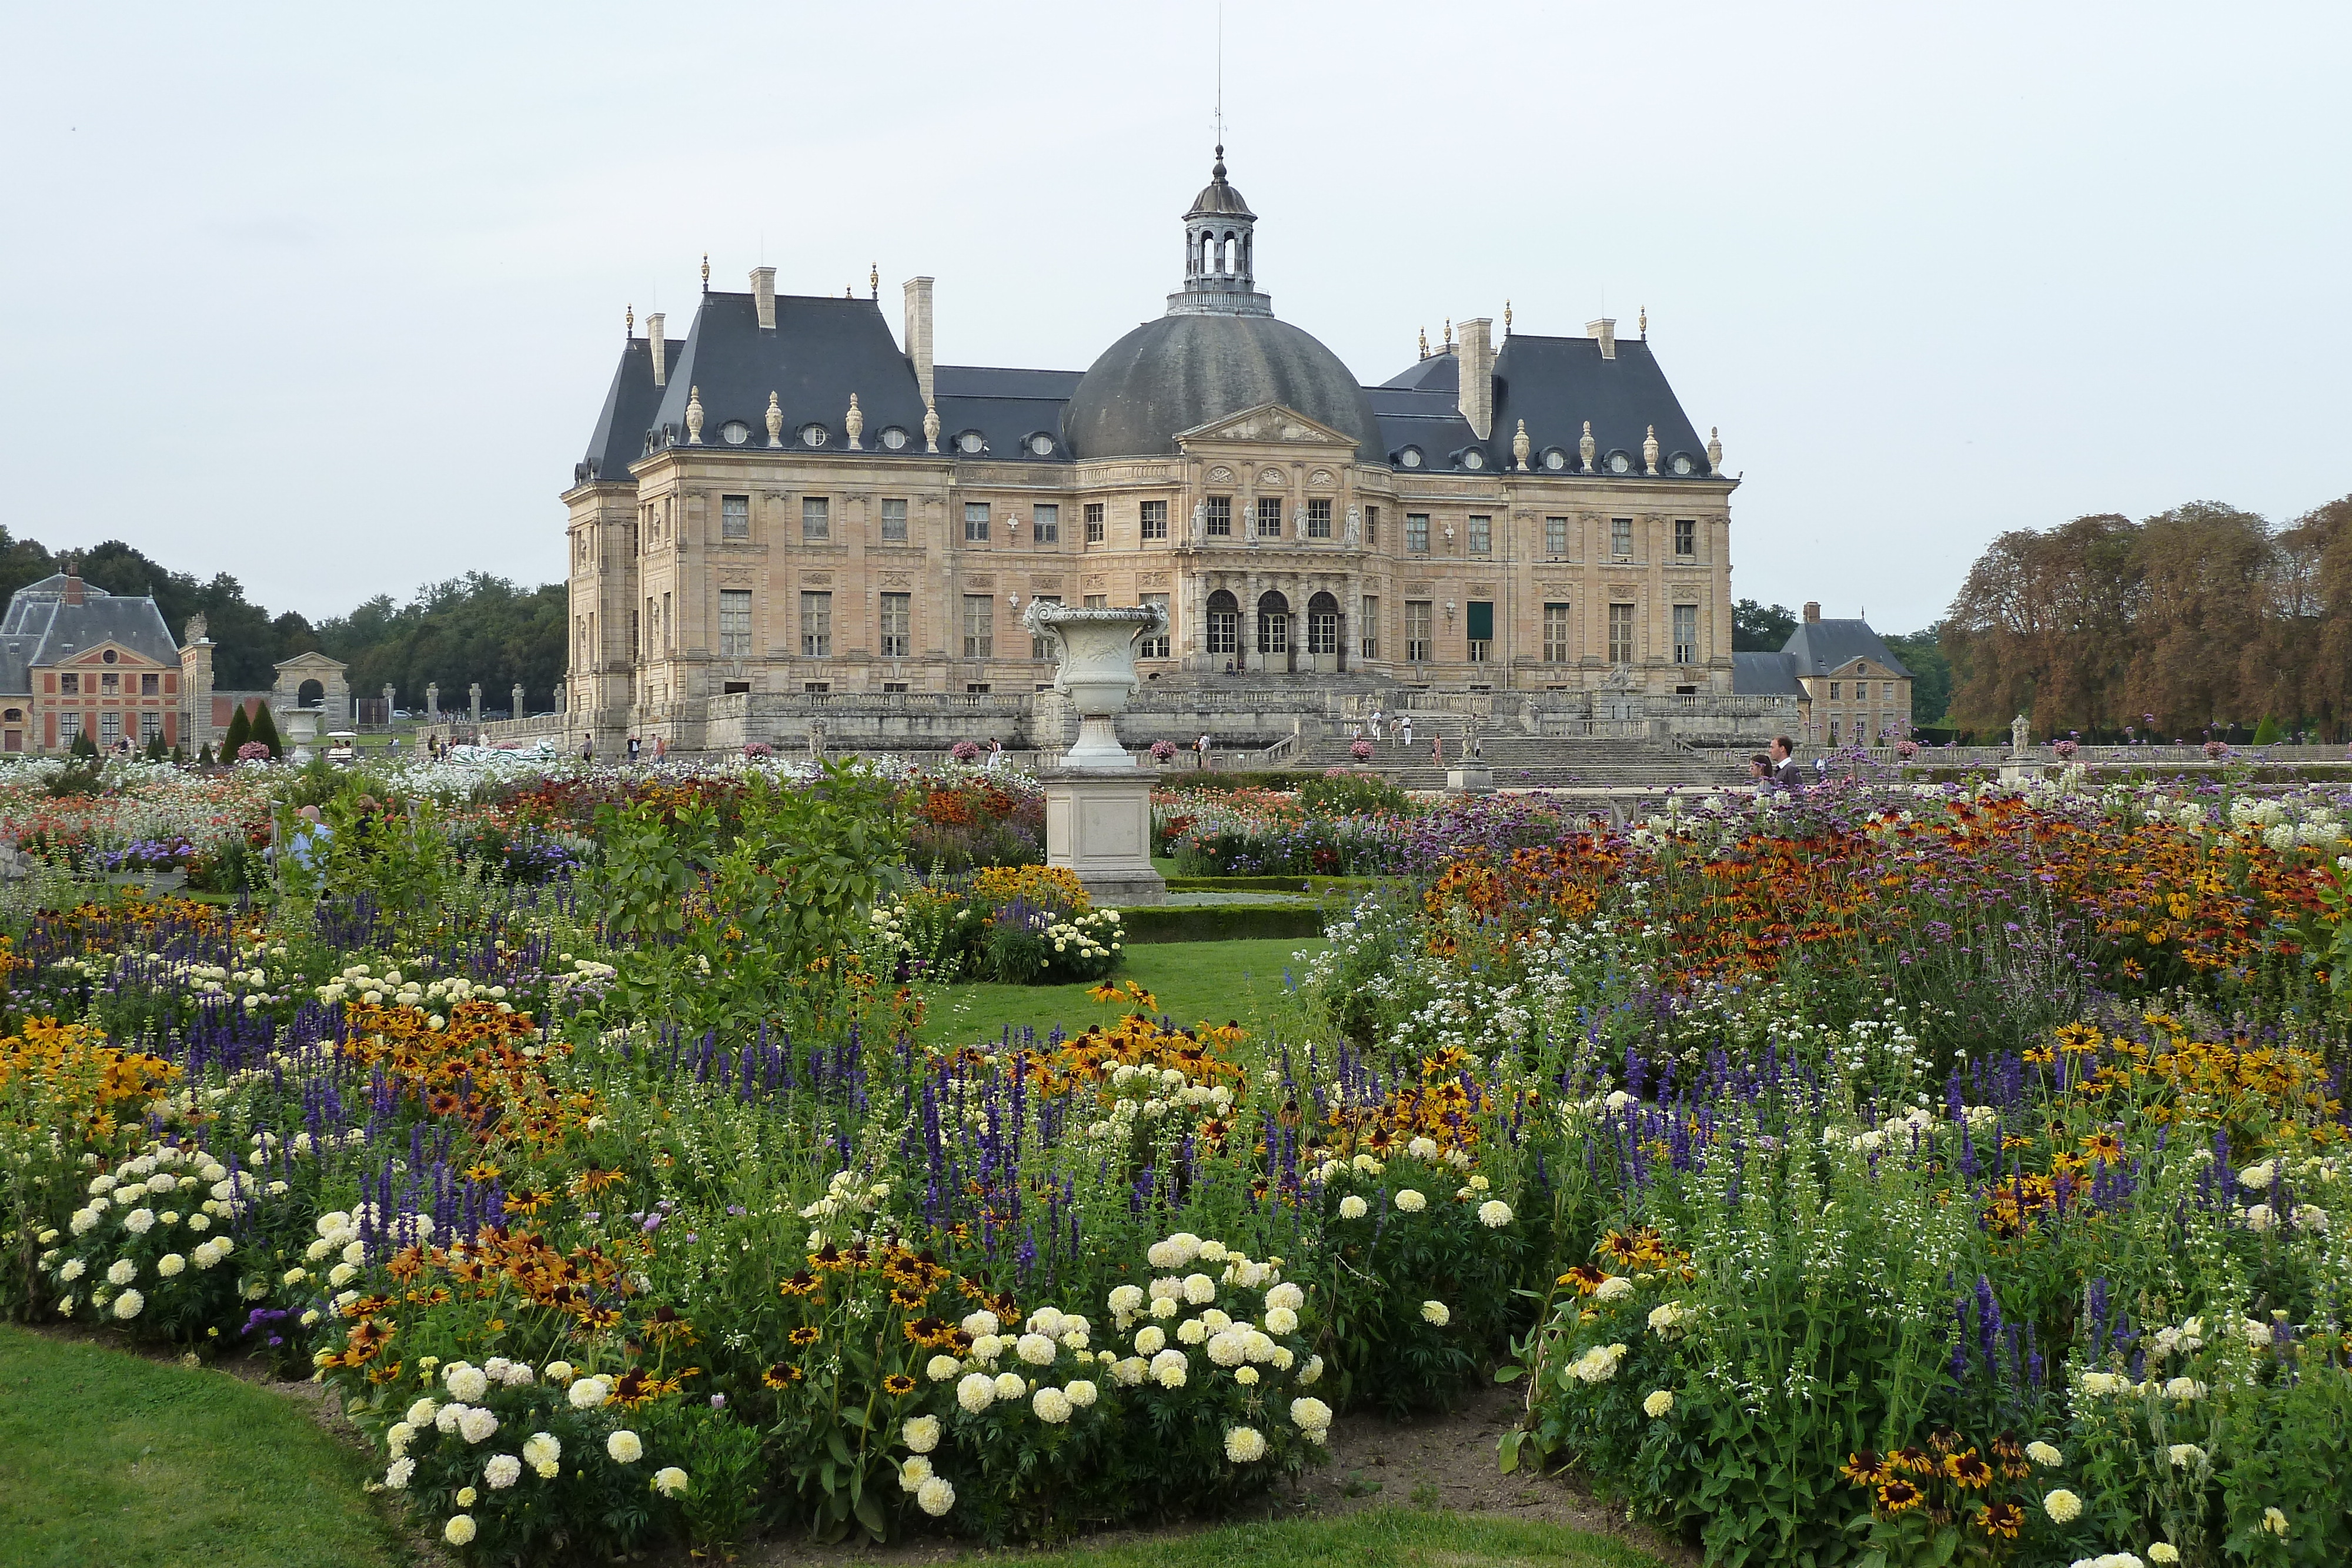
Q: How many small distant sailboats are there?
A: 0